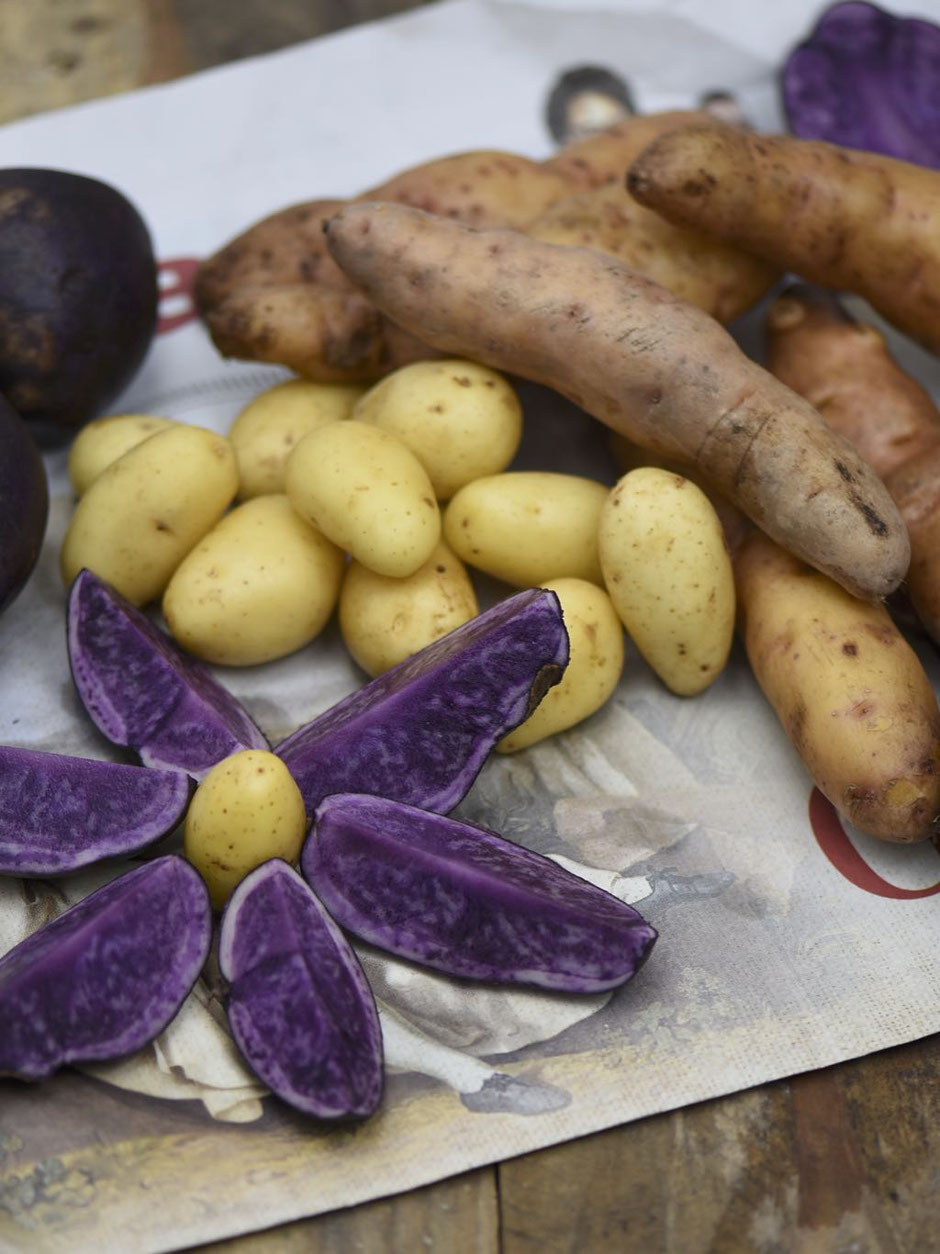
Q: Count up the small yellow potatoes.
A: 11